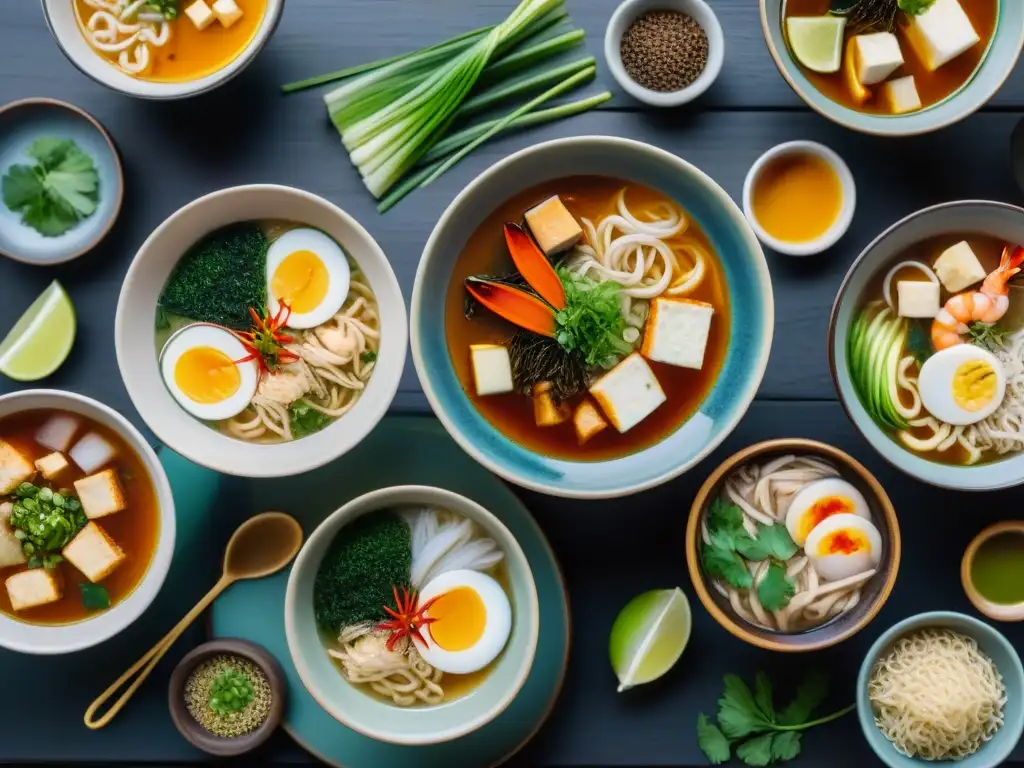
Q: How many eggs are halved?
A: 6